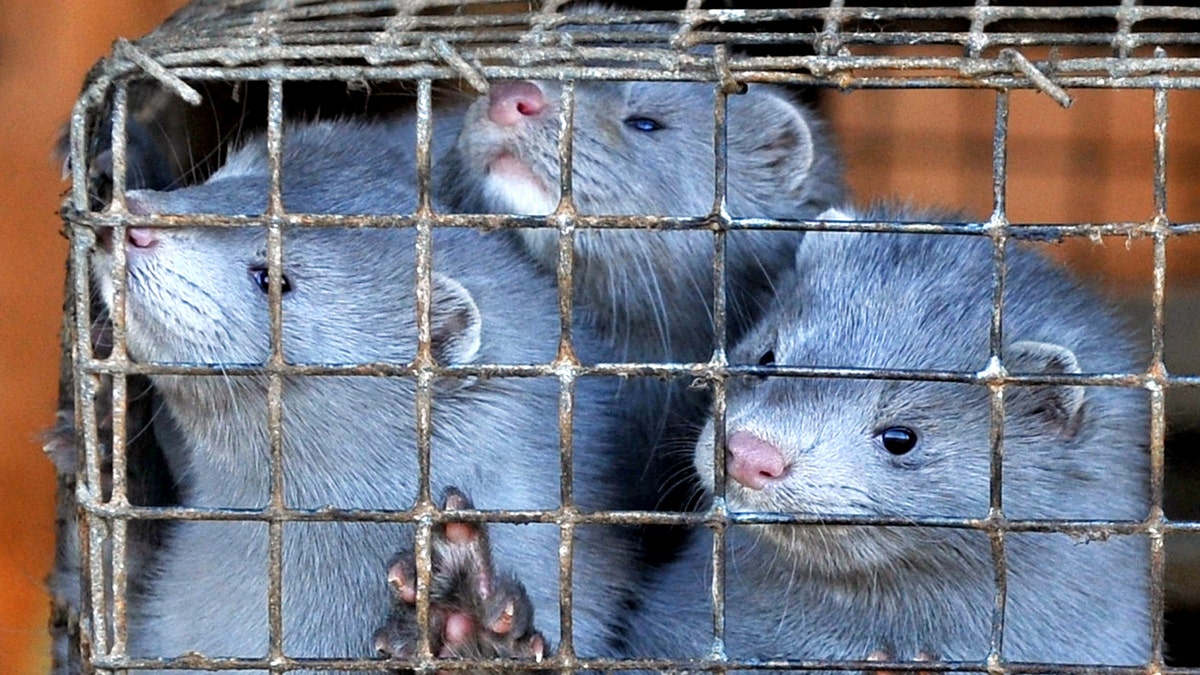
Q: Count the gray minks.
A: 3